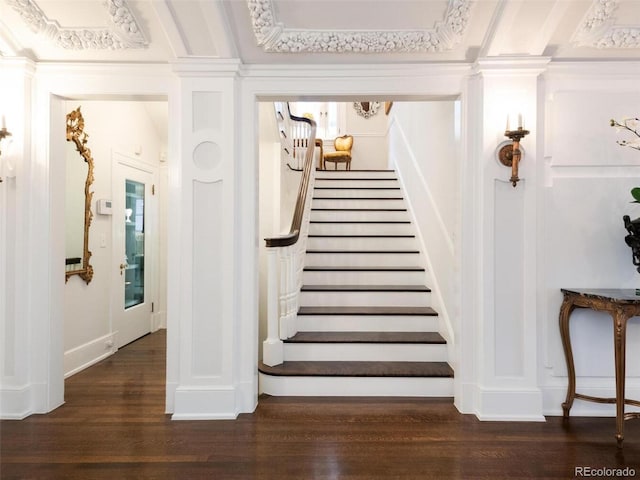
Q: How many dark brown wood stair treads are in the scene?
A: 13